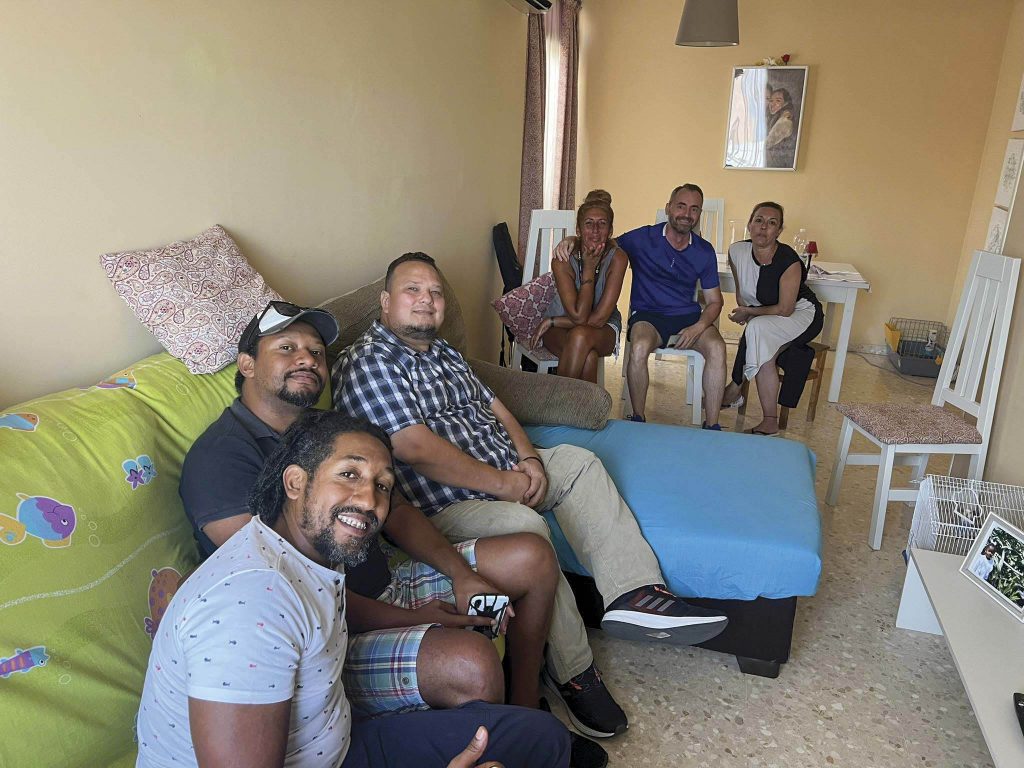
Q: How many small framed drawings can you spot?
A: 3